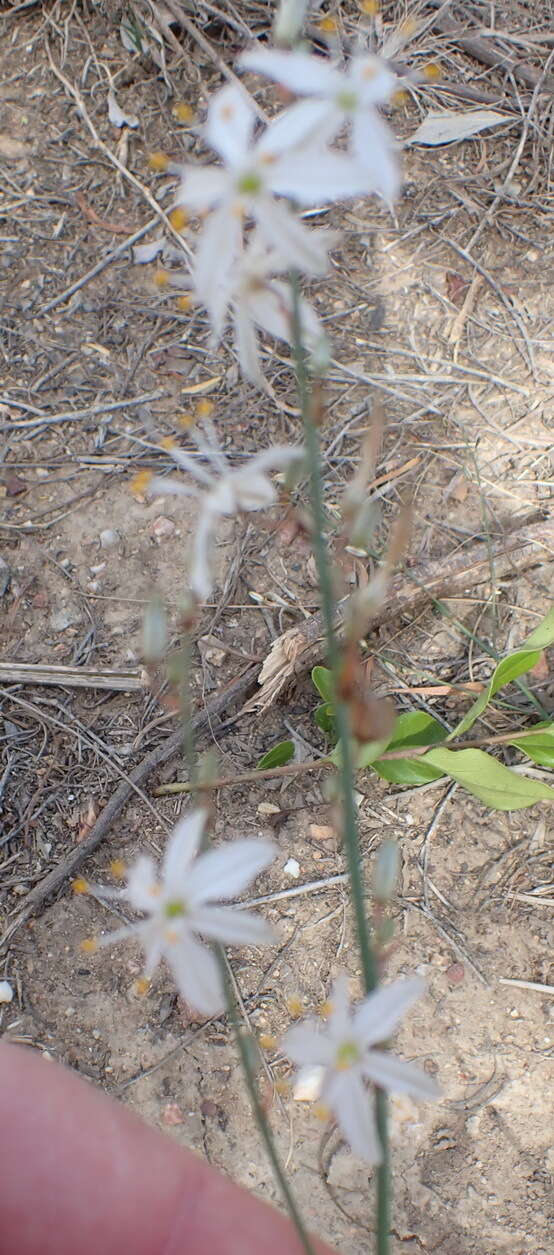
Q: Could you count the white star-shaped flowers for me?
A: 6